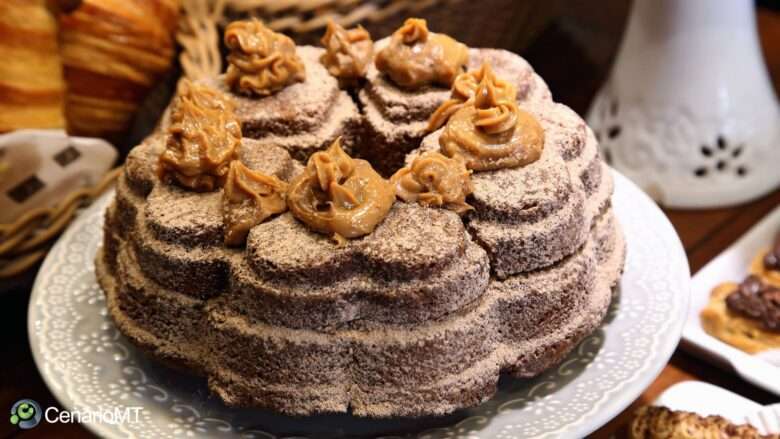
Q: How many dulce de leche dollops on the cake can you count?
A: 9